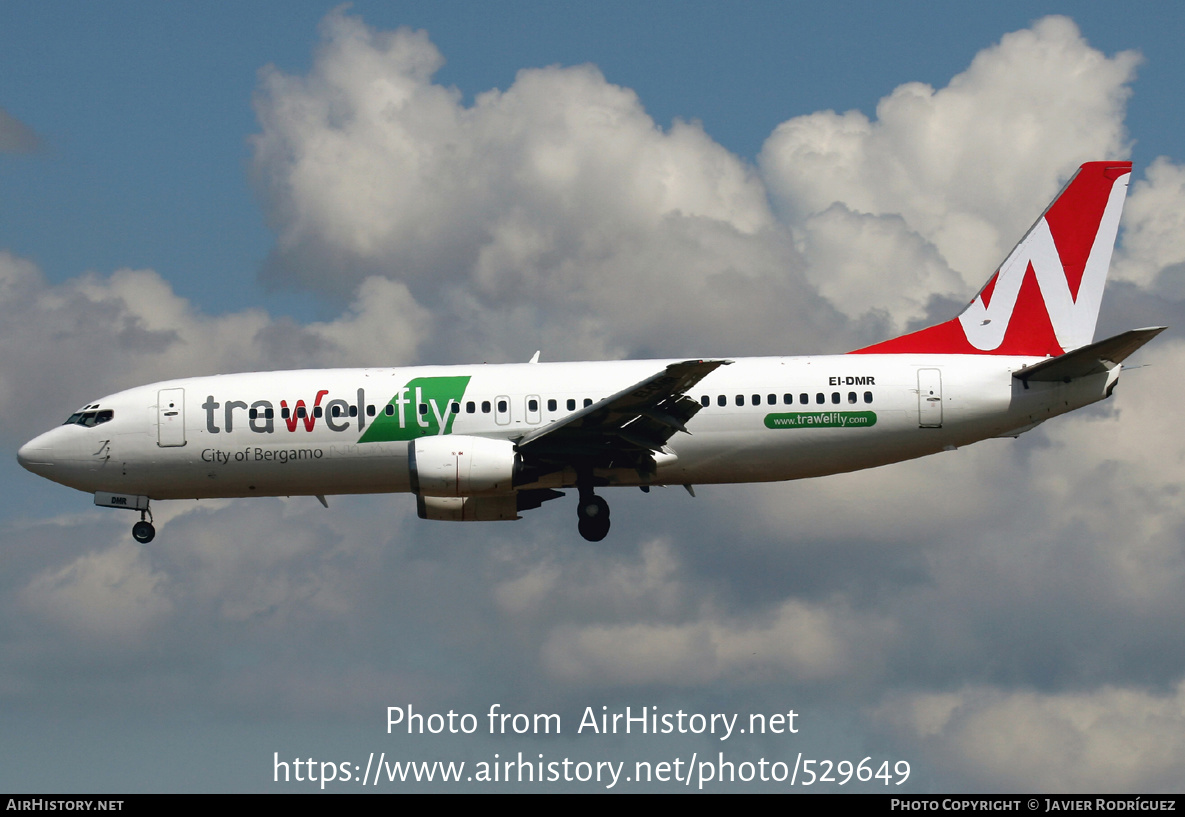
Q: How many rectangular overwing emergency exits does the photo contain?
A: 2